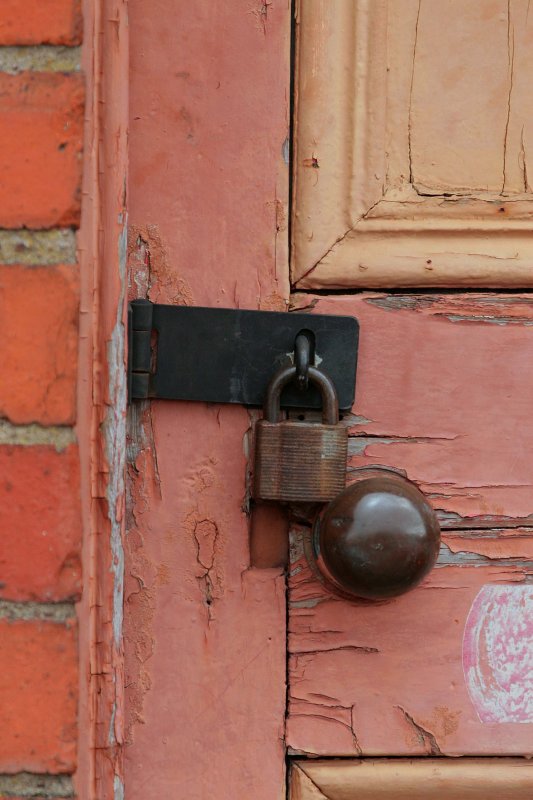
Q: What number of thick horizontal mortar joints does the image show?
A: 5